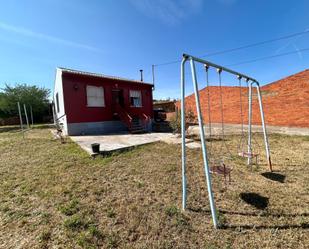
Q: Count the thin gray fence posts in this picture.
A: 3